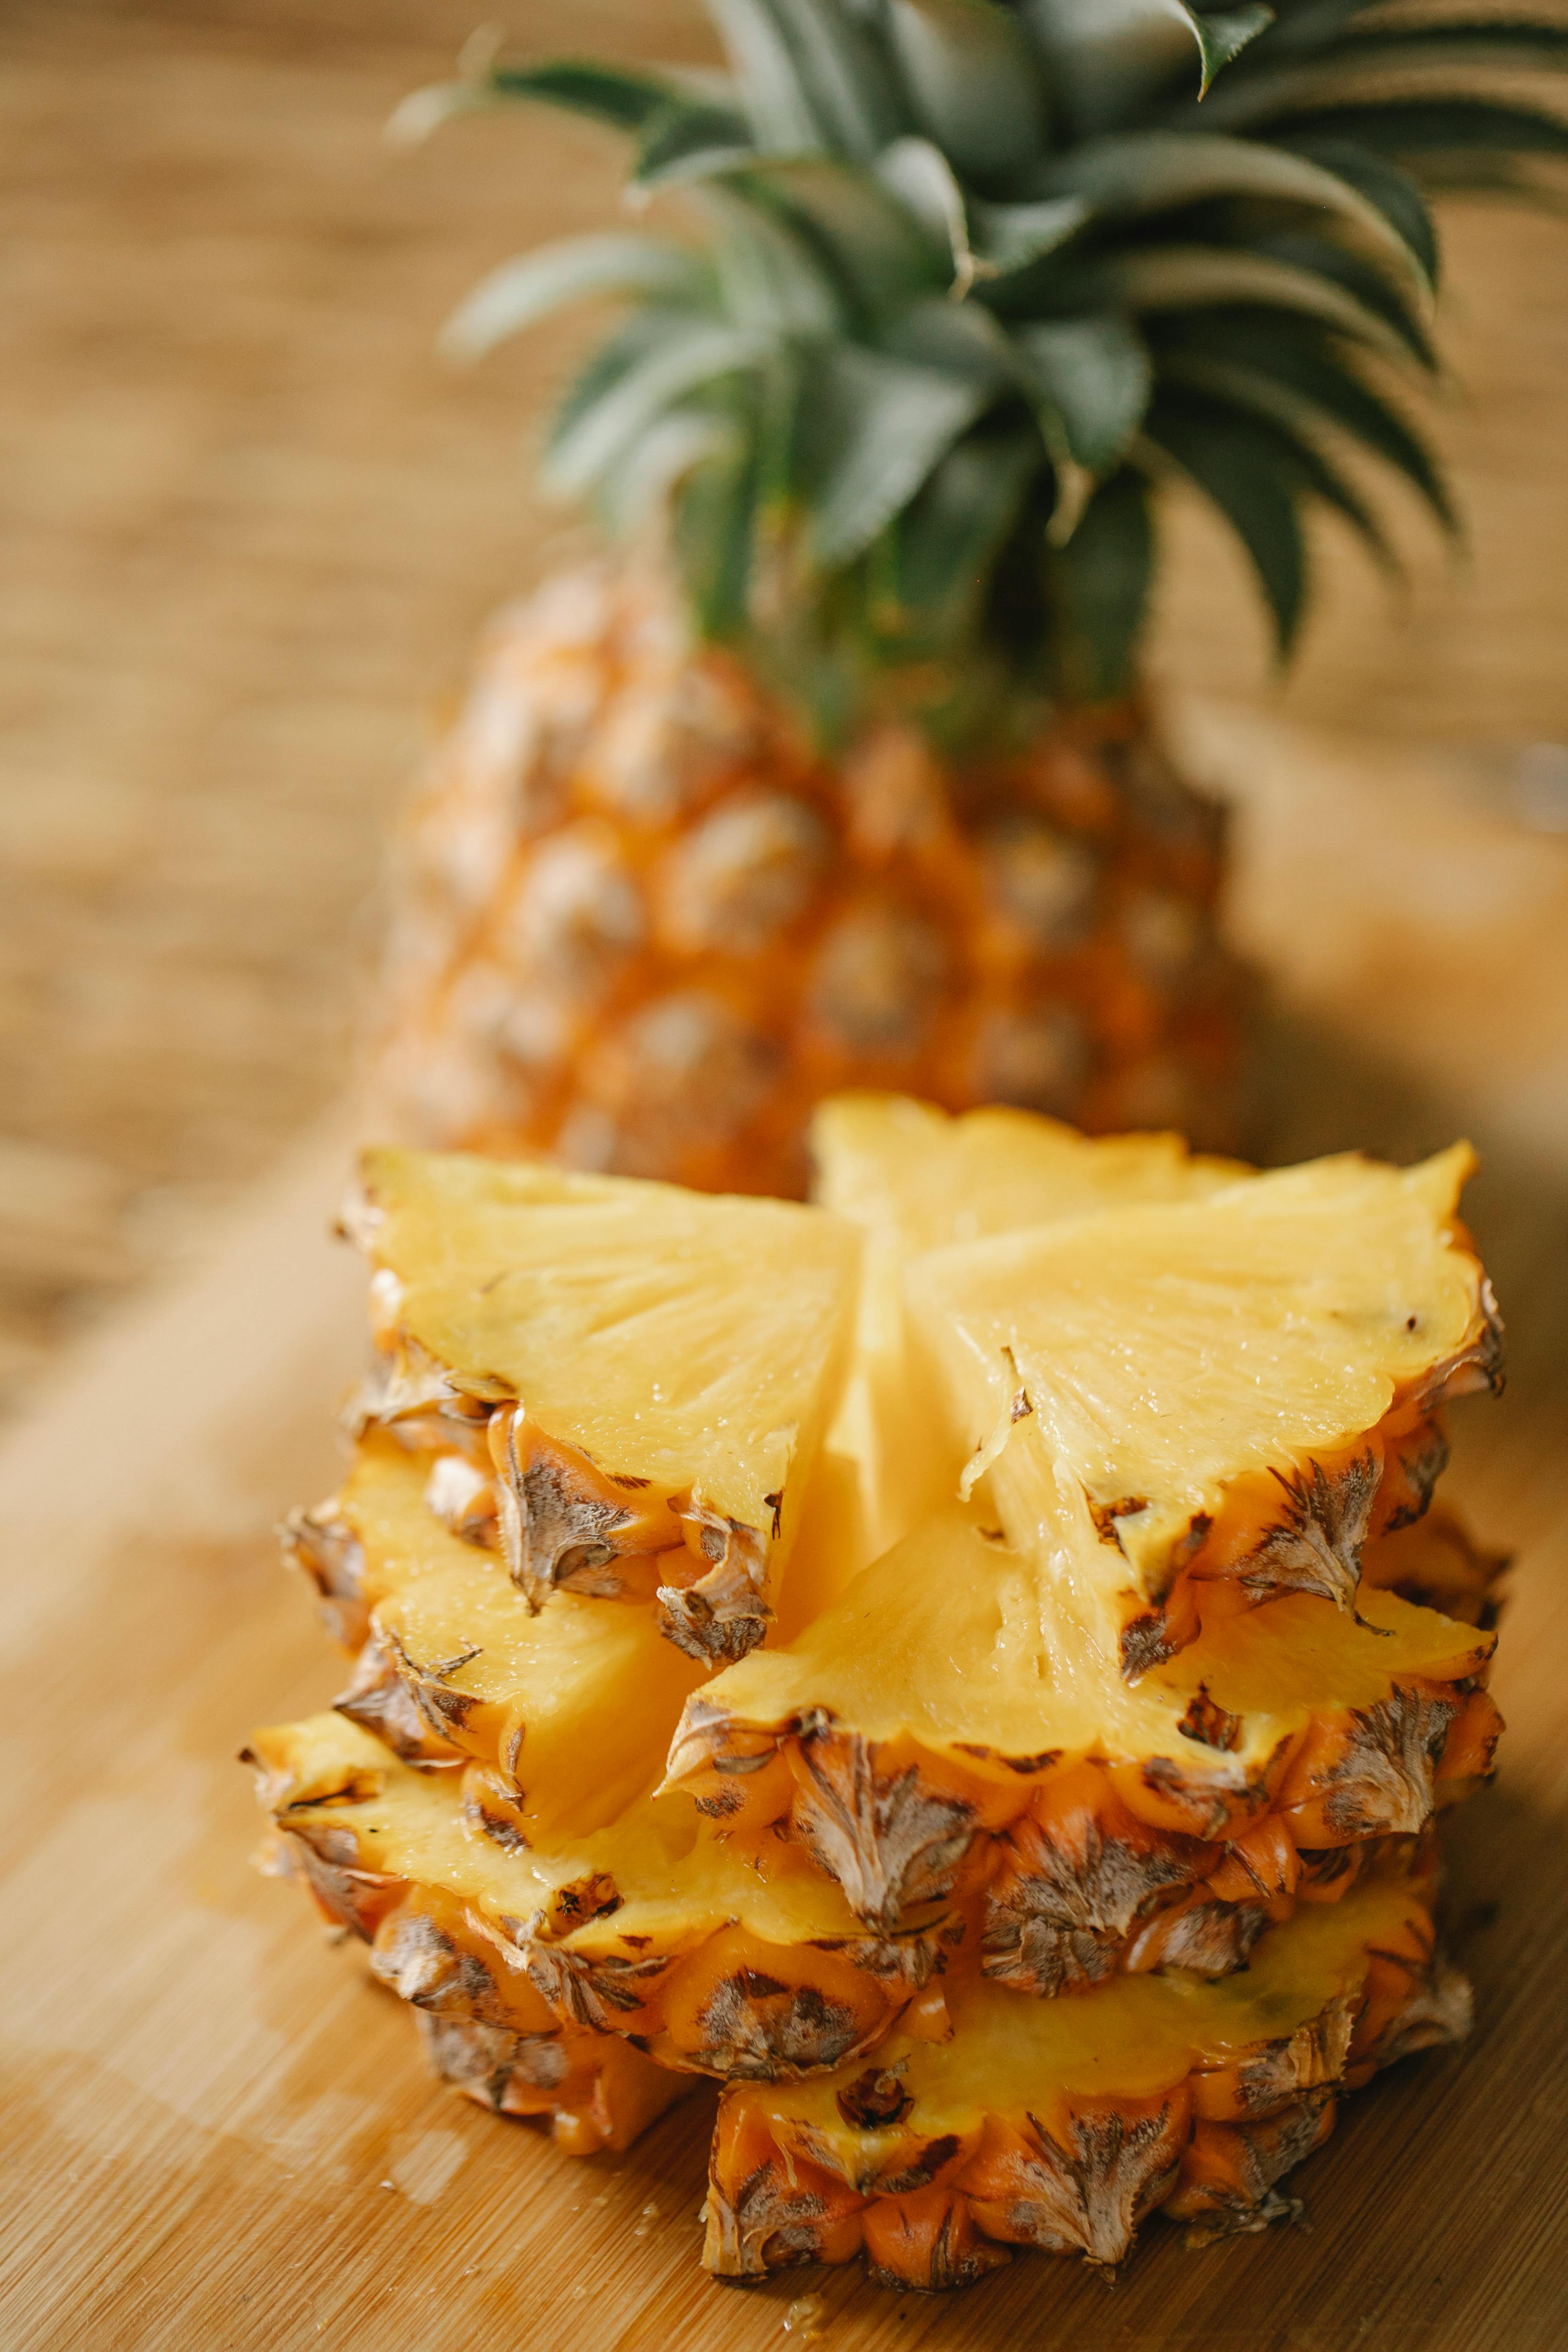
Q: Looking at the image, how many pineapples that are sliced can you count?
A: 1